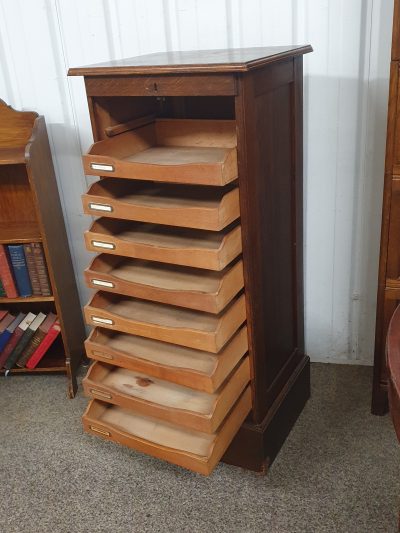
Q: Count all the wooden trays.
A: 8